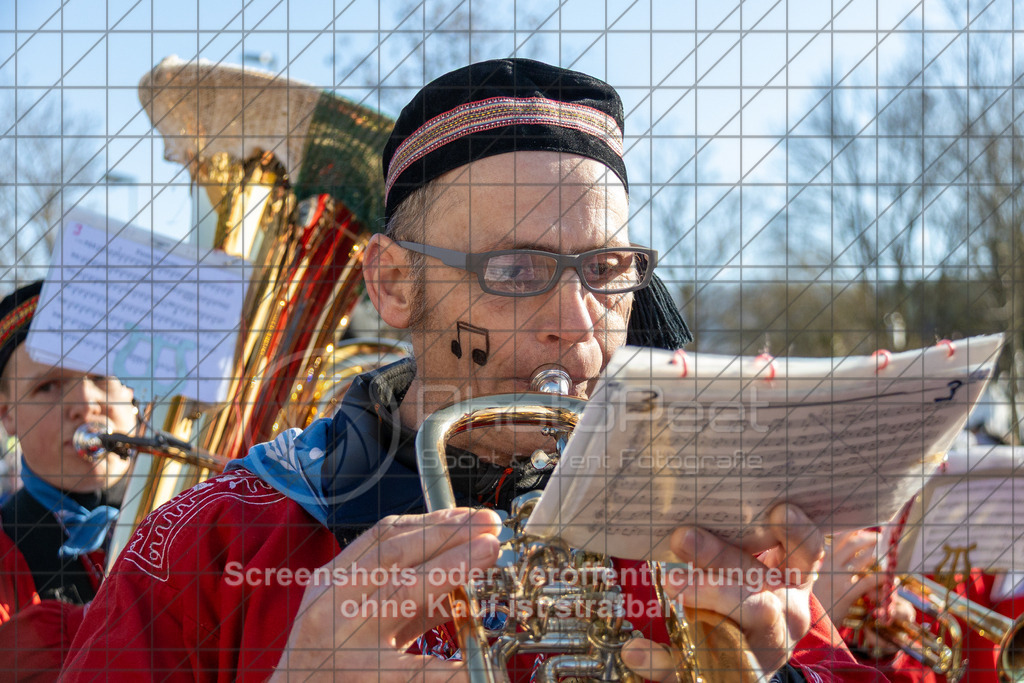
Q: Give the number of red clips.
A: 4